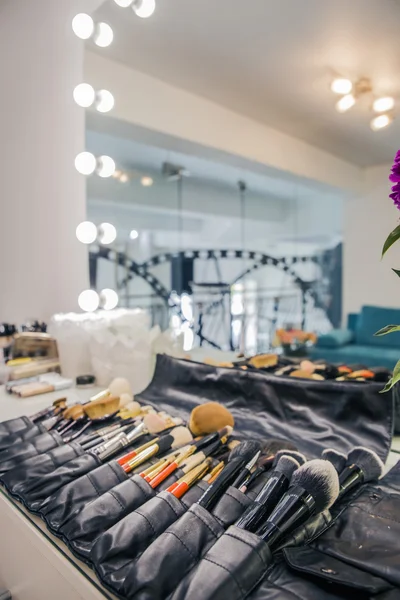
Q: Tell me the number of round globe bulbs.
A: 12